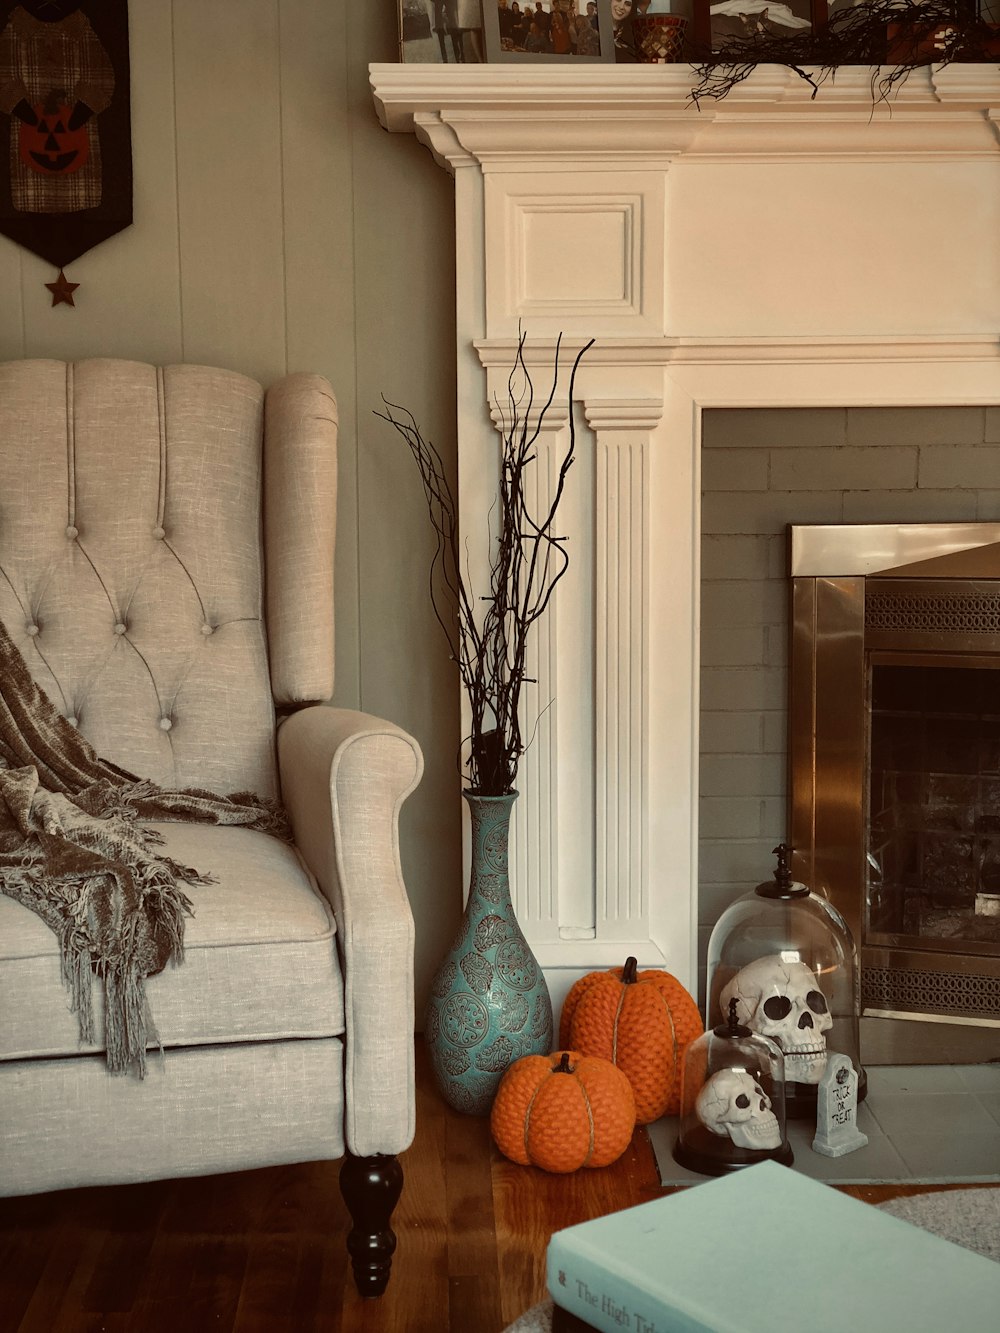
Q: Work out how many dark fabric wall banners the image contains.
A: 1